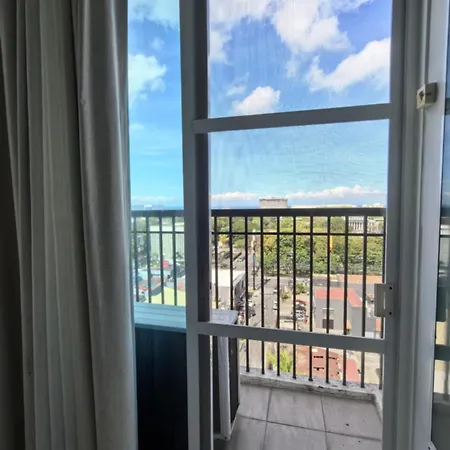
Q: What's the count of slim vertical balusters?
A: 15